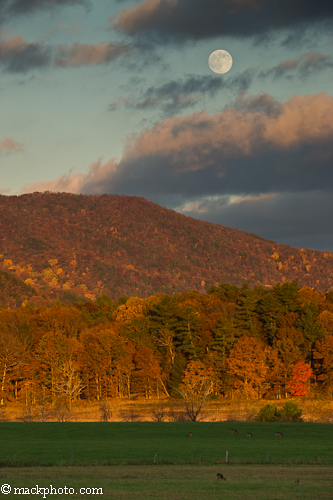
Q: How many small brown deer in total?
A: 6